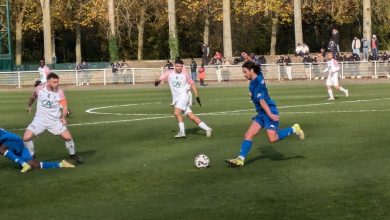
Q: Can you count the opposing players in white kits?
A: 4